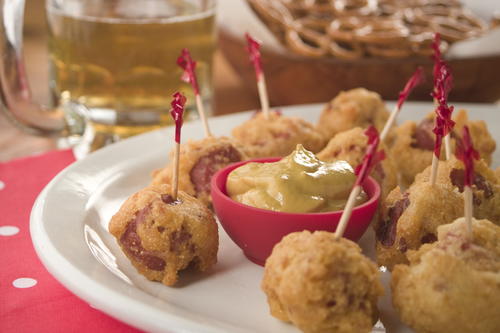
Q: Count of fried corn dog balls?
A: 9